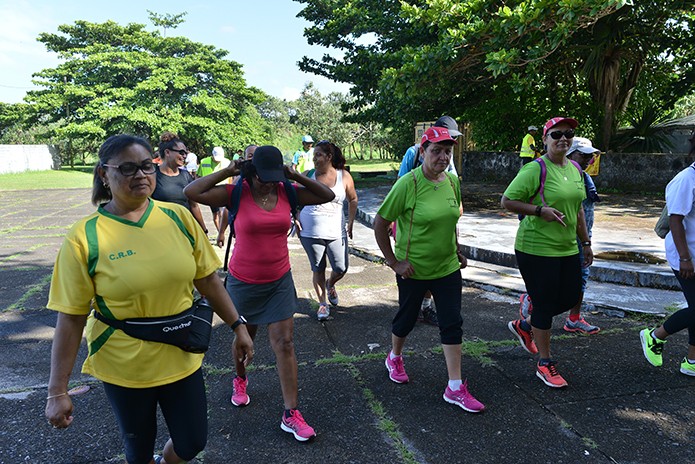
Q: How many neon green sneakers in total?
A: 2